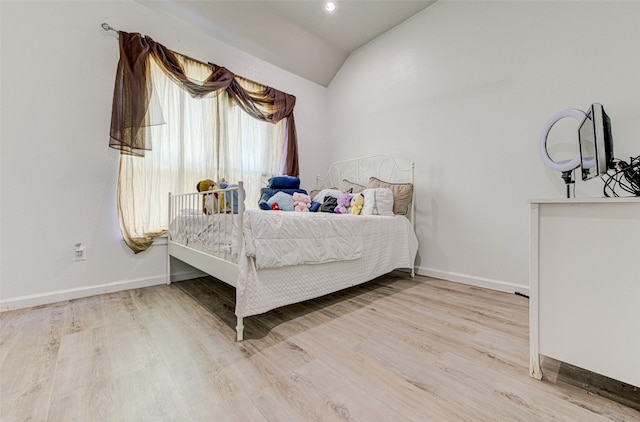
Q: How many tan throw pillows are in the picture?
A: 3